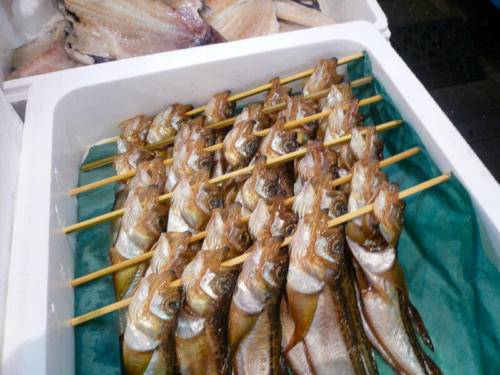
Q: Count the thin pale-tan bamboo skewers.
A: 6